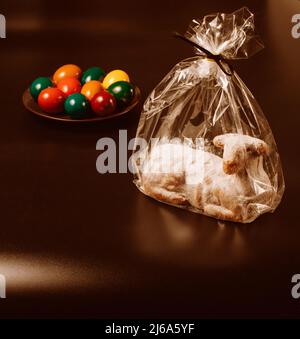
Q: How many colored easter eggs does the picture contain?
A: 10